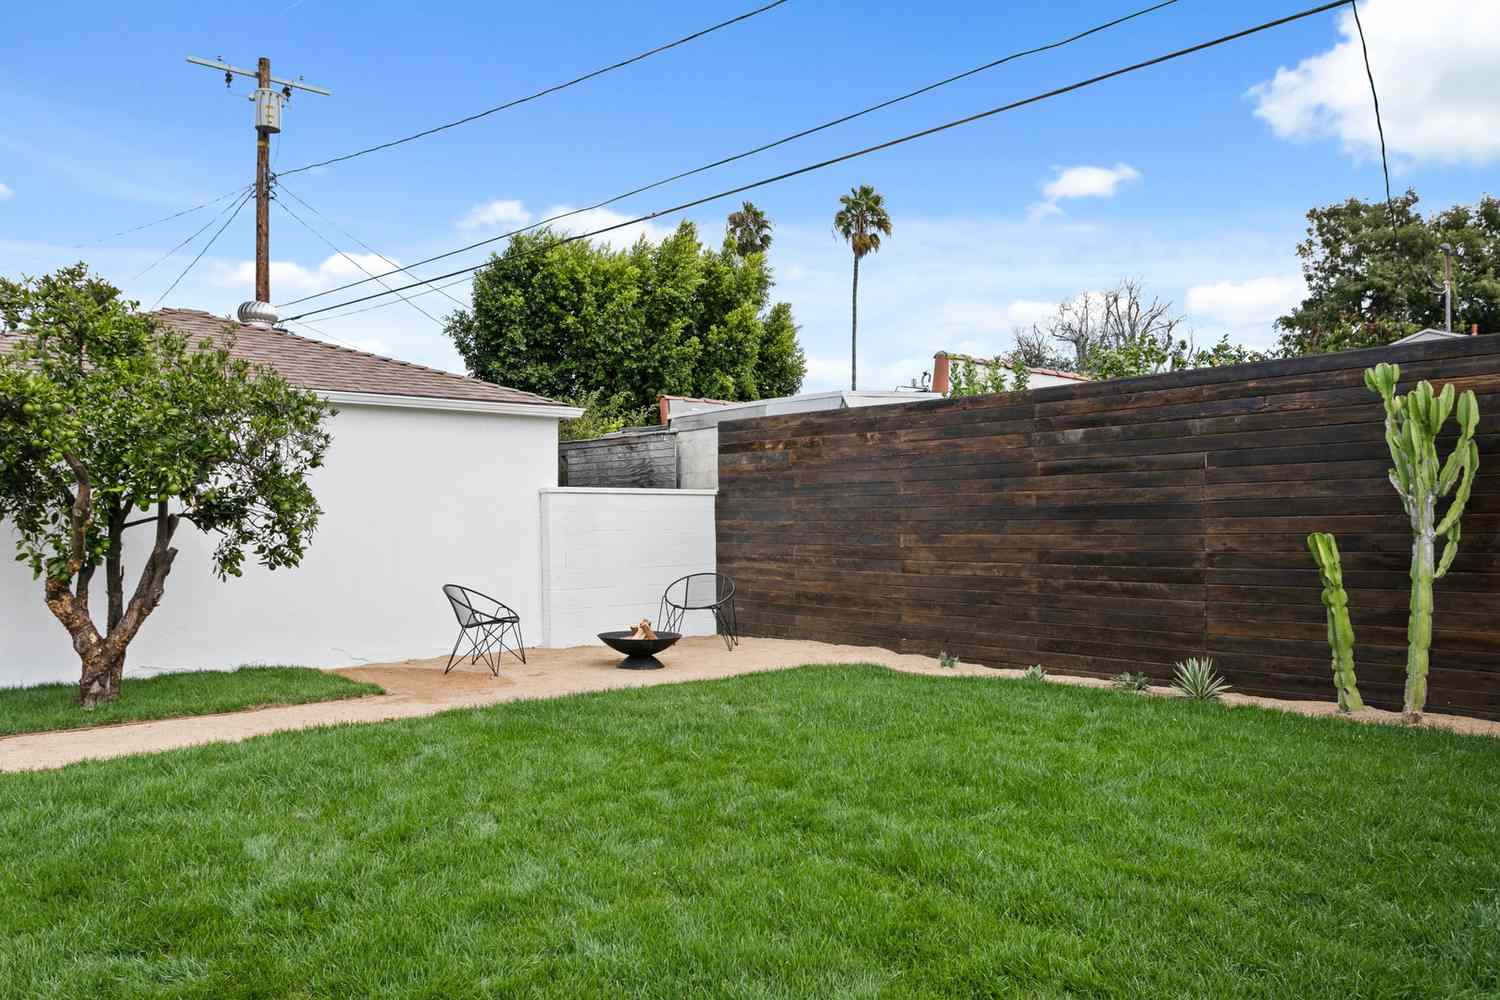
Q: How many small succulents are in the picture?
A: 4